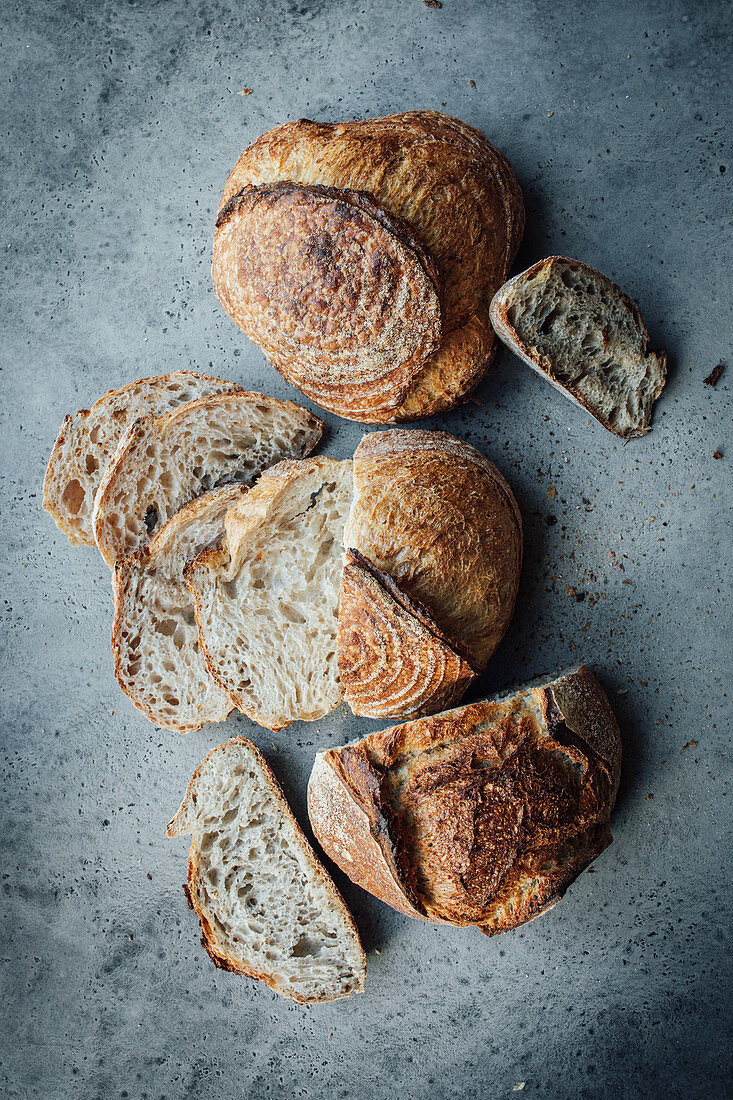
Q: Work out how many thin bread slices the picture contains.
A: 6